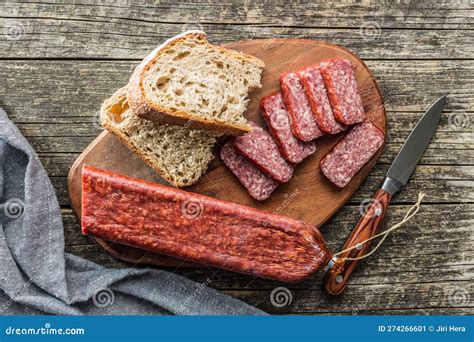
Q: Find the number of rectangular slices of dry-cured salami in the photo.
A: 7